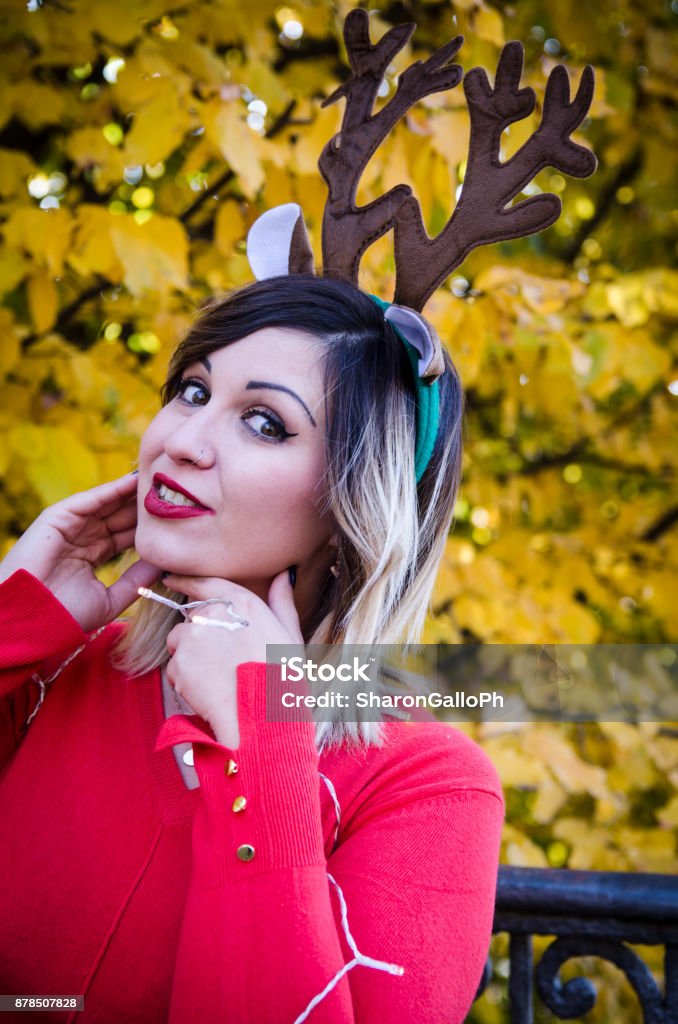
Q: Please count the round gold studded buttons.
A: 3